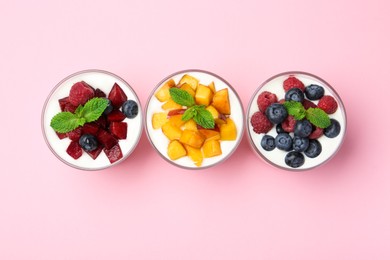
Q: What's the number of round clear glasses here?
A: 3